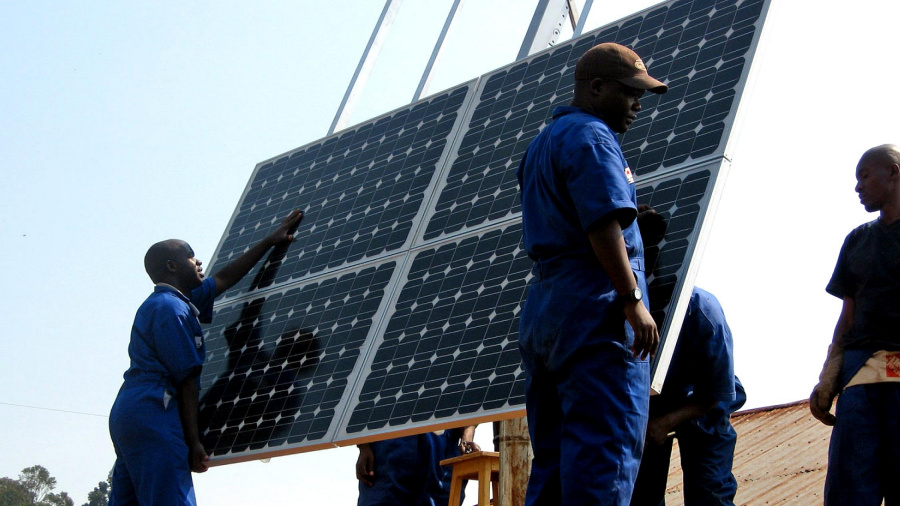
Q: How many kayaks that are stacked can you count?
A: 0